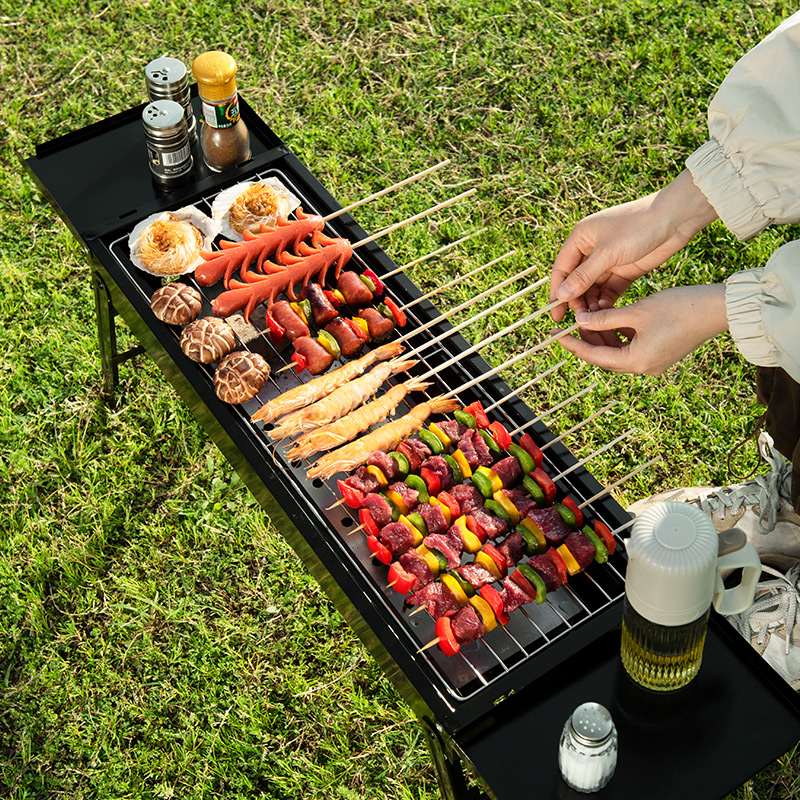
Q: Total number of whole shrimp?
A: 4